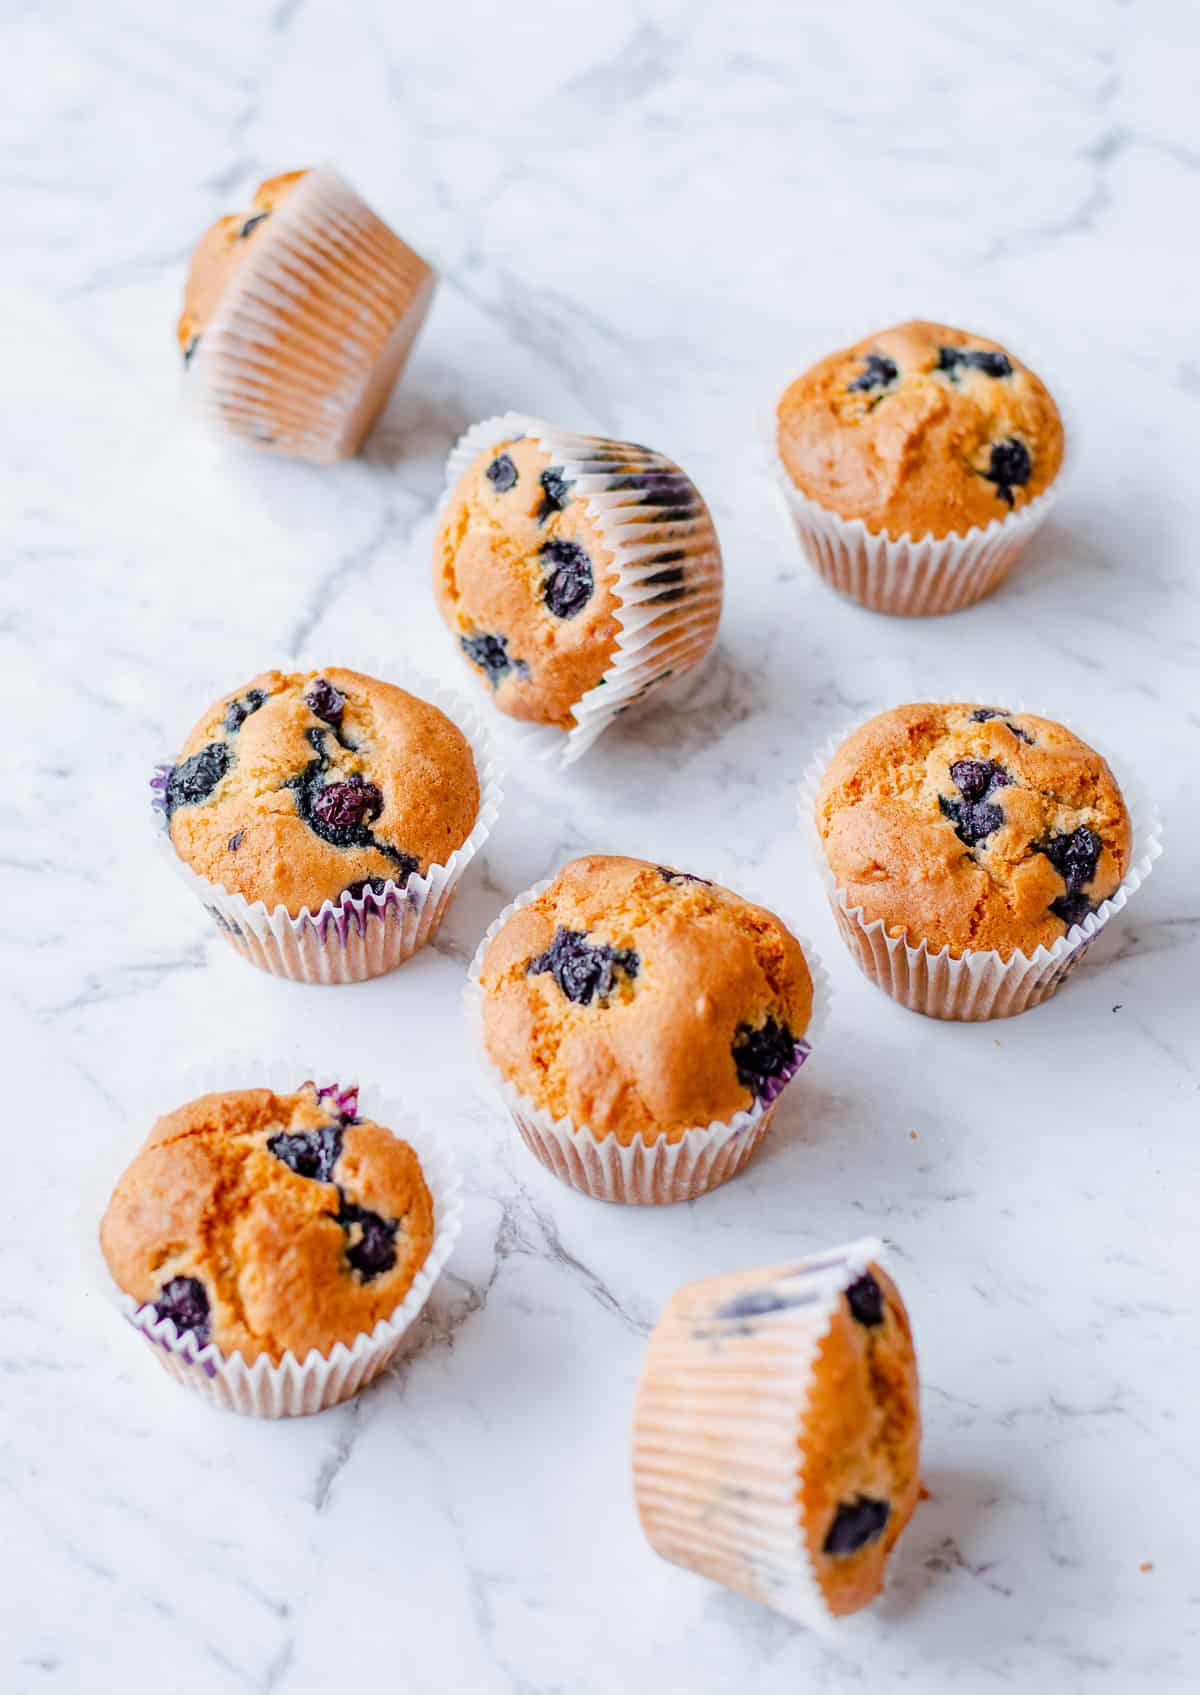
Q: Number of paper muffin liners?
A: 8